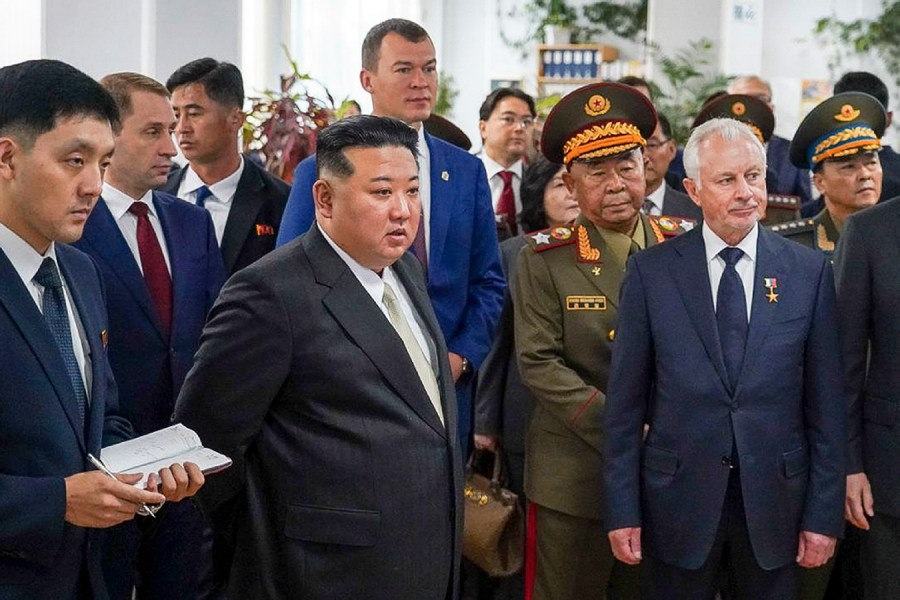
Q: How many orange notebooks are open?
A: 0